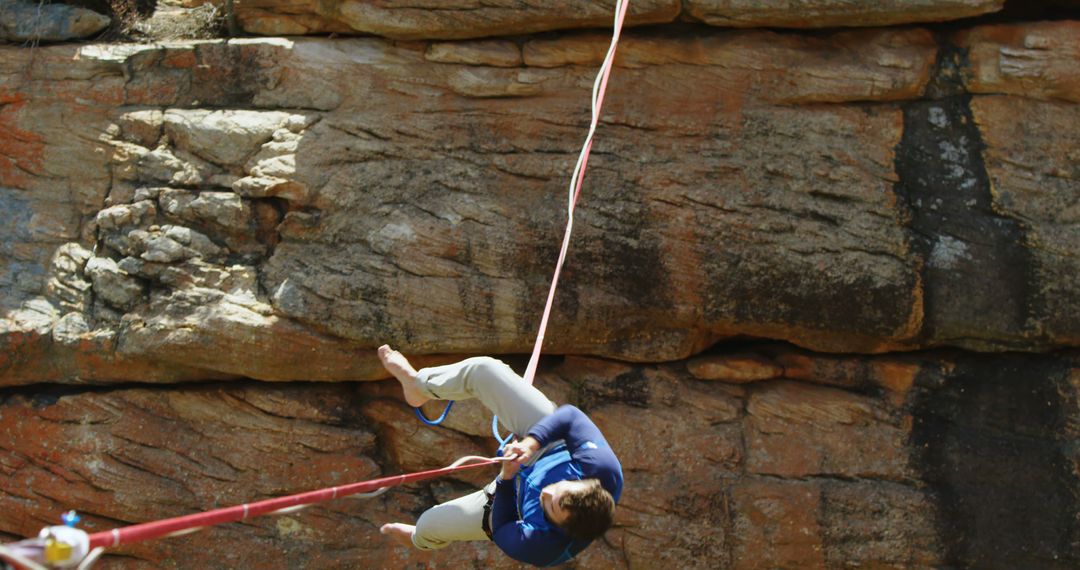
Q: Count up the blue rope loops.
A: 2